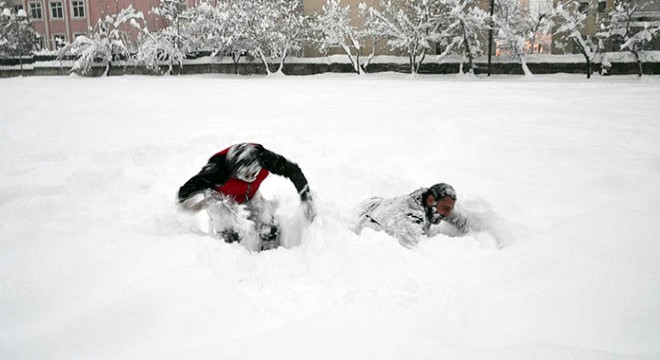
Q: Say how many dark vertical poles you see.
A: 1